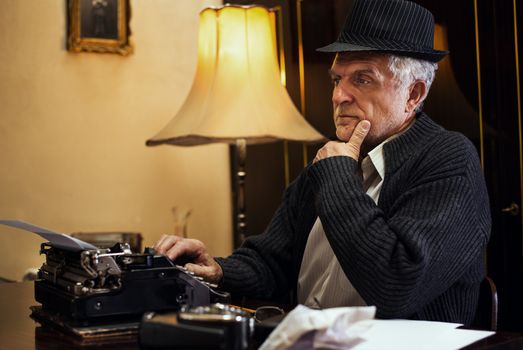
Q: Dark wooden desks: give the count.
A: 1